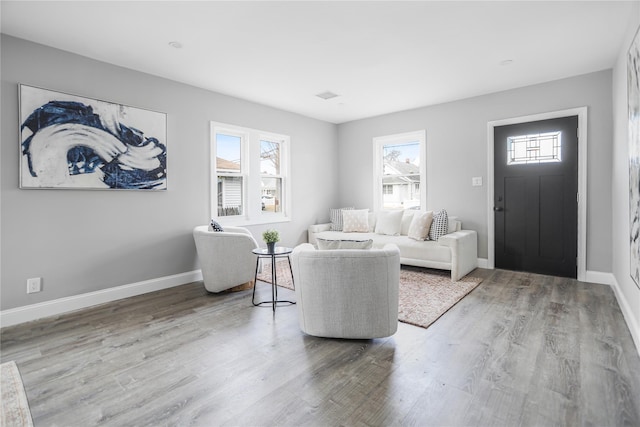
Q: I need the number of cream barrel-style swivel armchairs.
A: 2